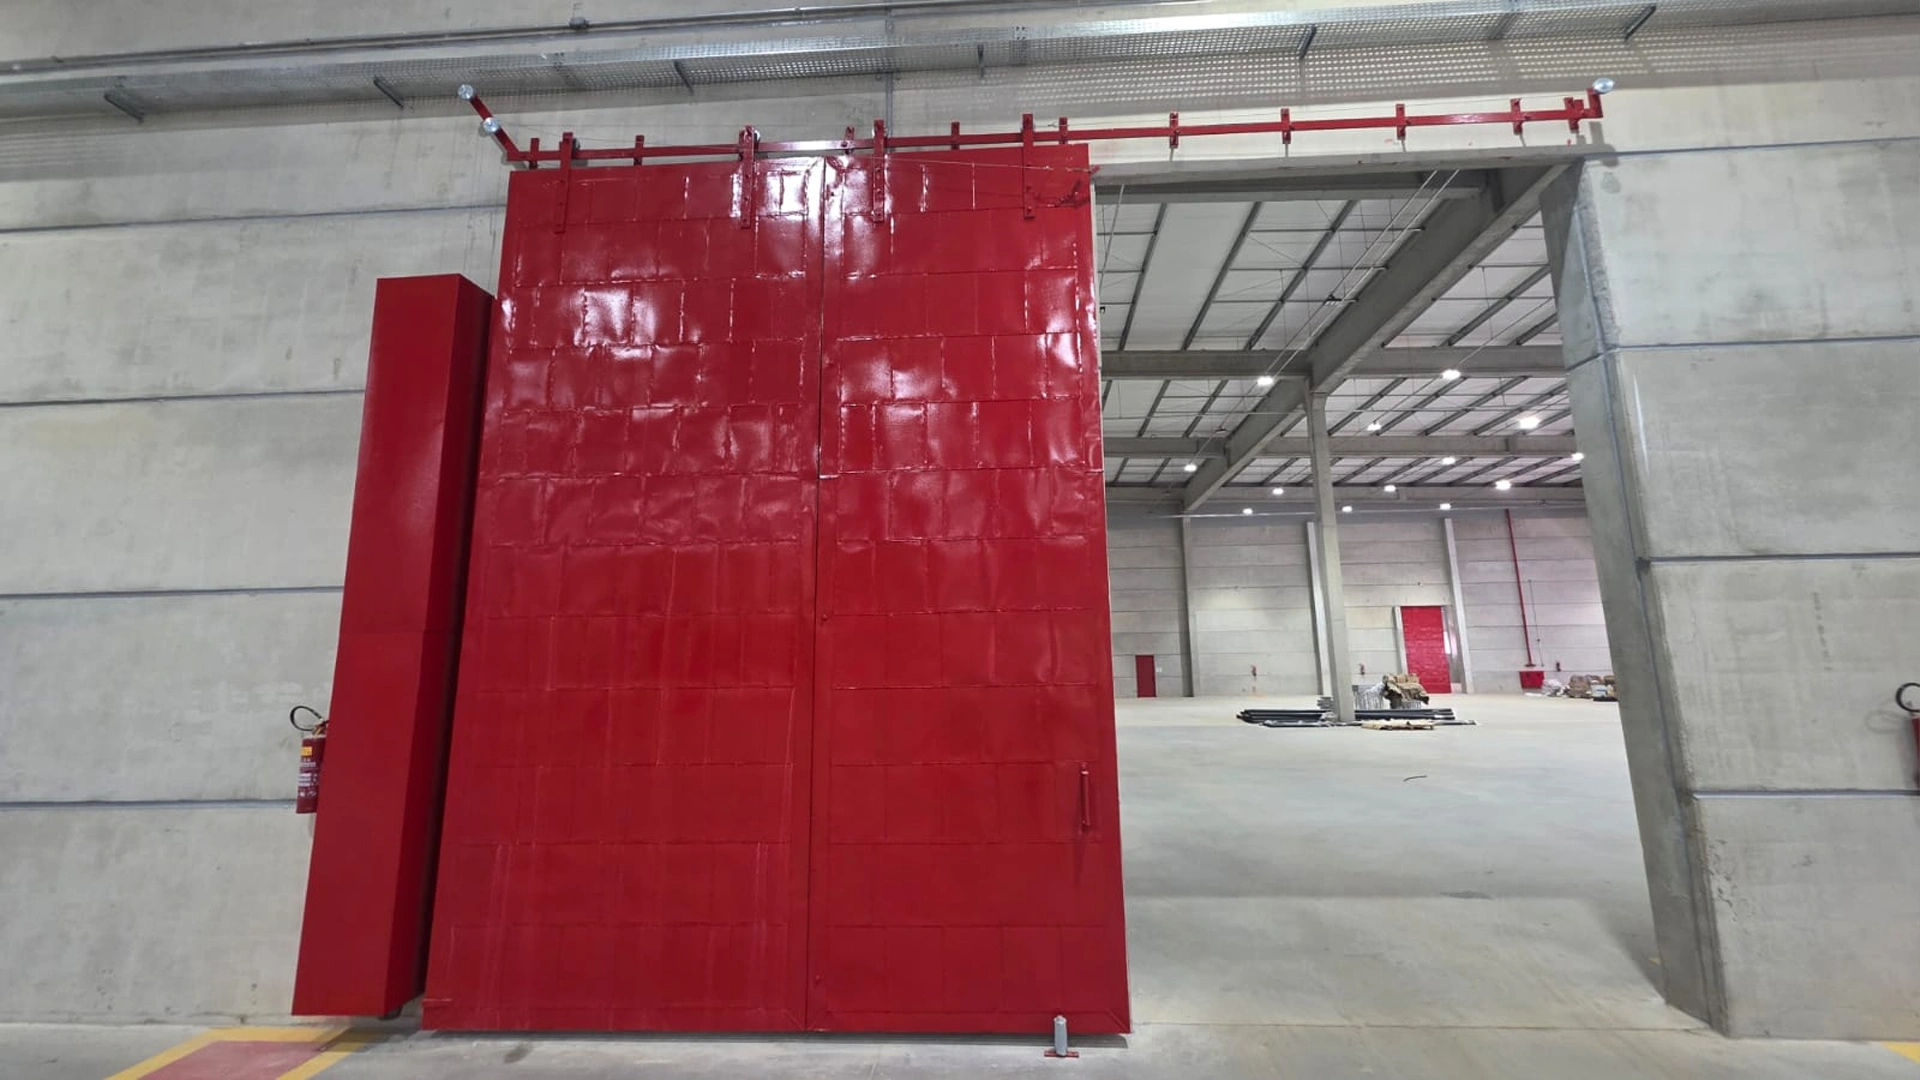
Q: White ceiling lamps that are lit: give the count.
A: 13